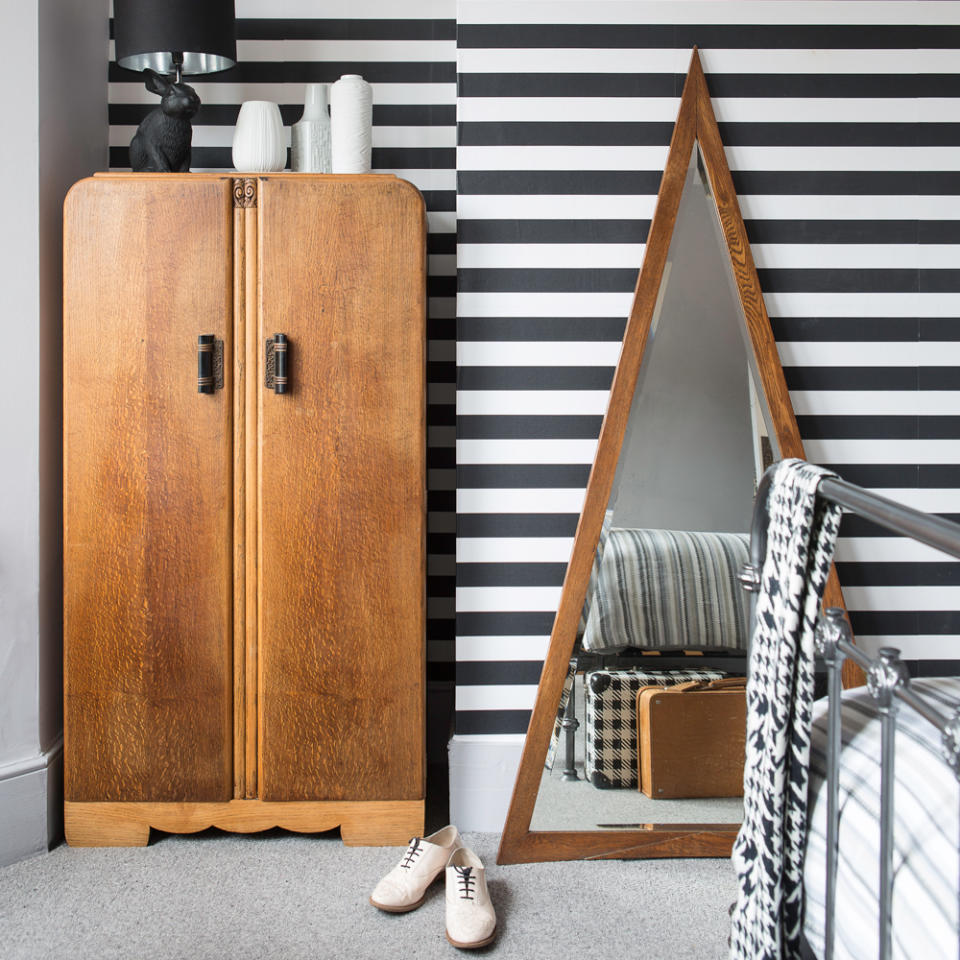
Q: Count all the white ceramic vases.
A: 3